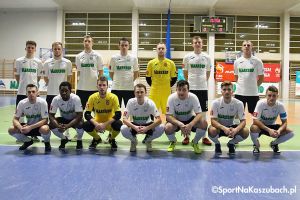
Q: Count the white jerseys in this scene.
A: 12